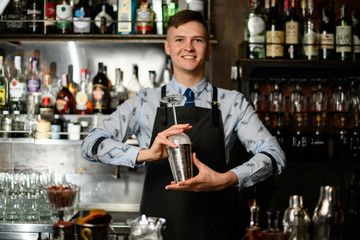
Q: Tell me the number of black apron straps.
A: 2